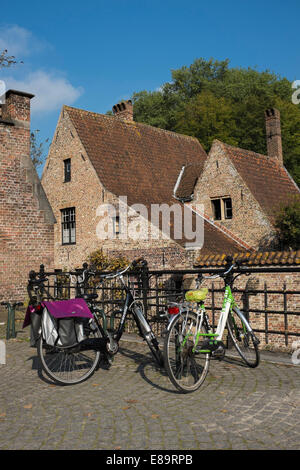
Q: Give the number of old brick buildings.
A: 3